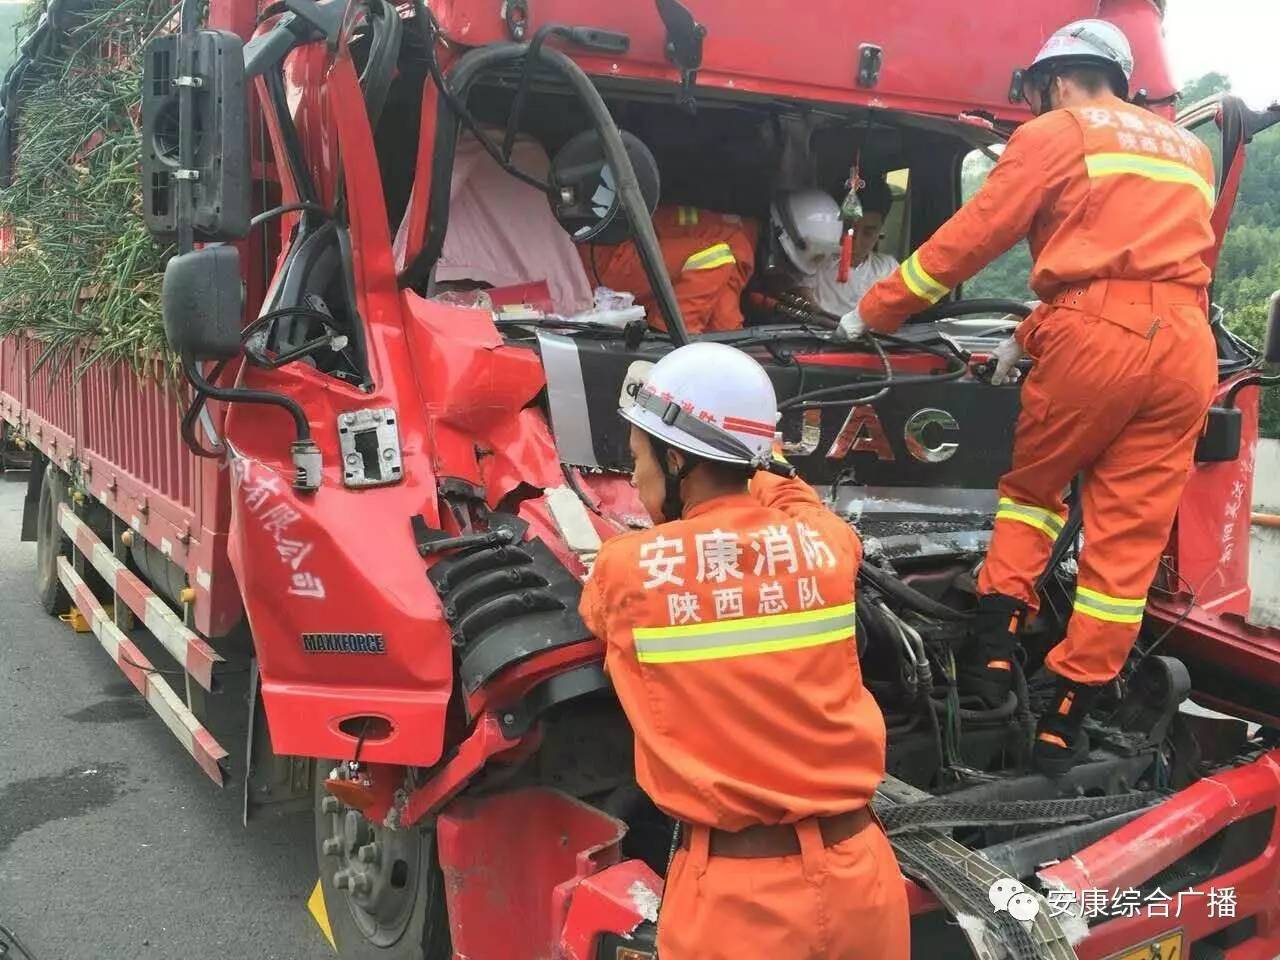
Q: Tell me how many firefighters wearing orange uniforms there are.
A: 3